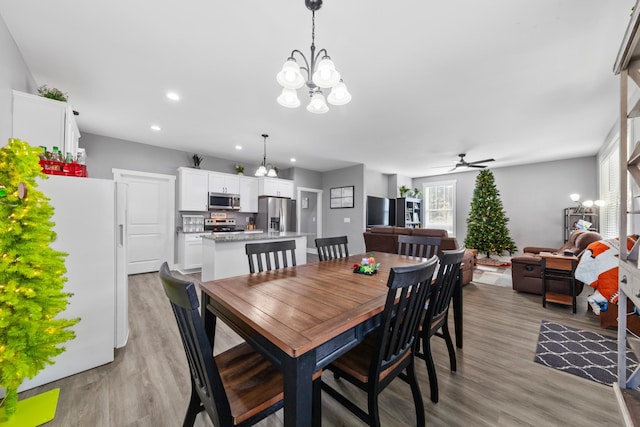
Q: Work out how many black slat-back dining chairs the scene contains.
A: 6